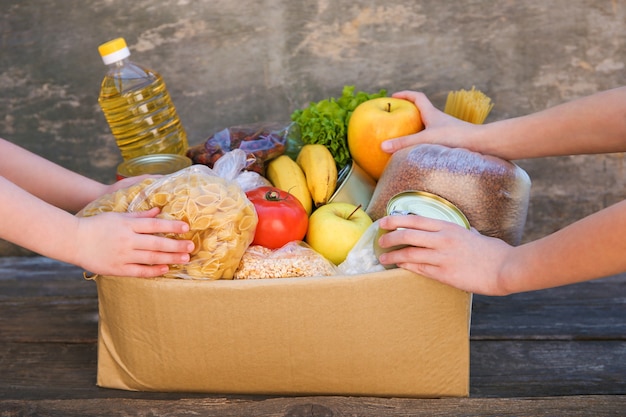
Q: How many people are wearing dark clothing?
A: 0